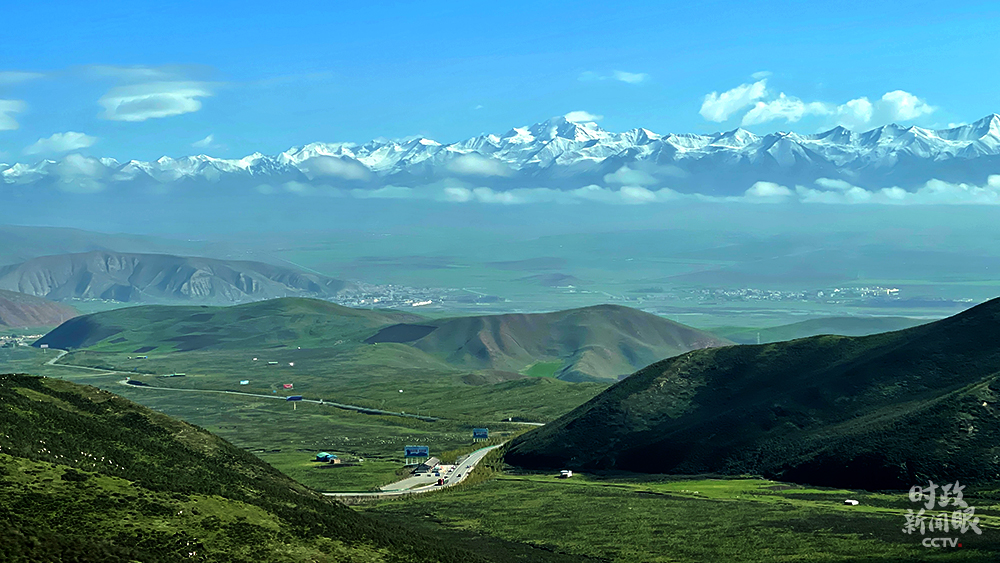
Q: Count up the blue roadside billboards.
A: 3